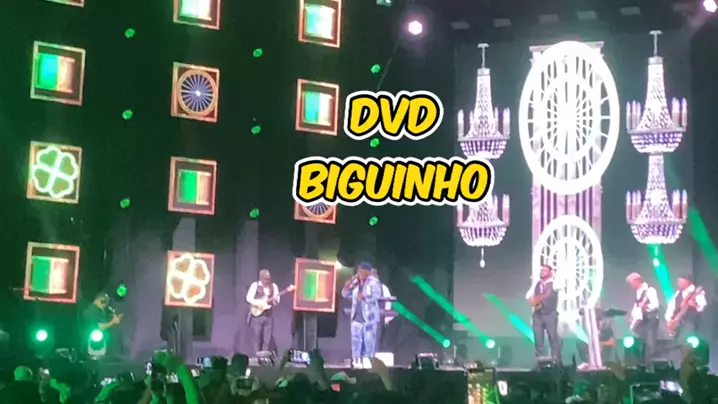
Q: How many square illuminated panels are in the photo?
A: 12